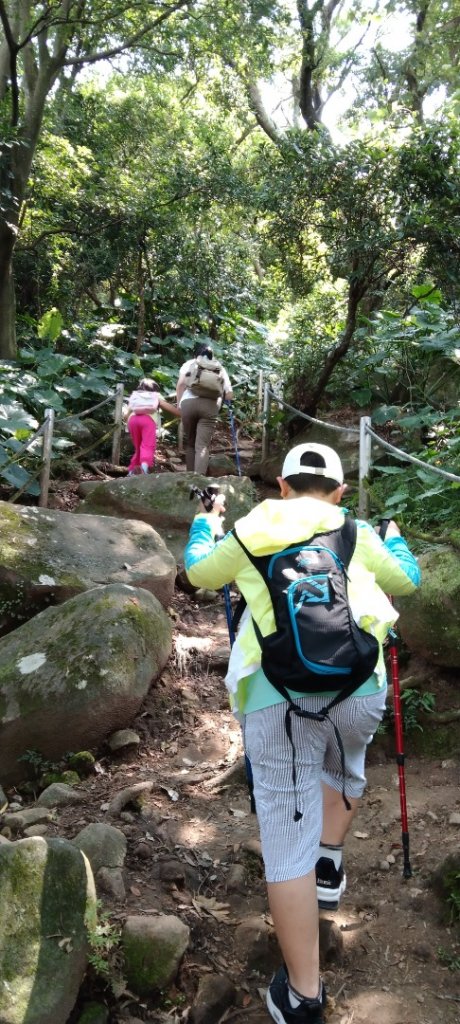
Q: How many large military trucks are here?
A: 0